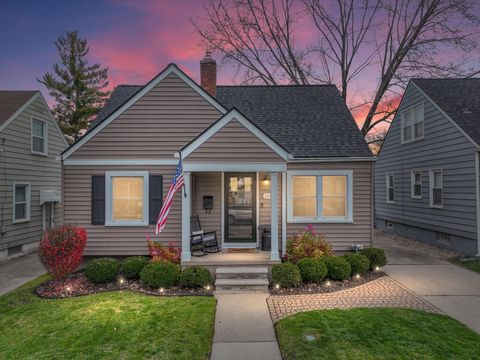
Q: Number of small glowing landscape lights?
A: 8